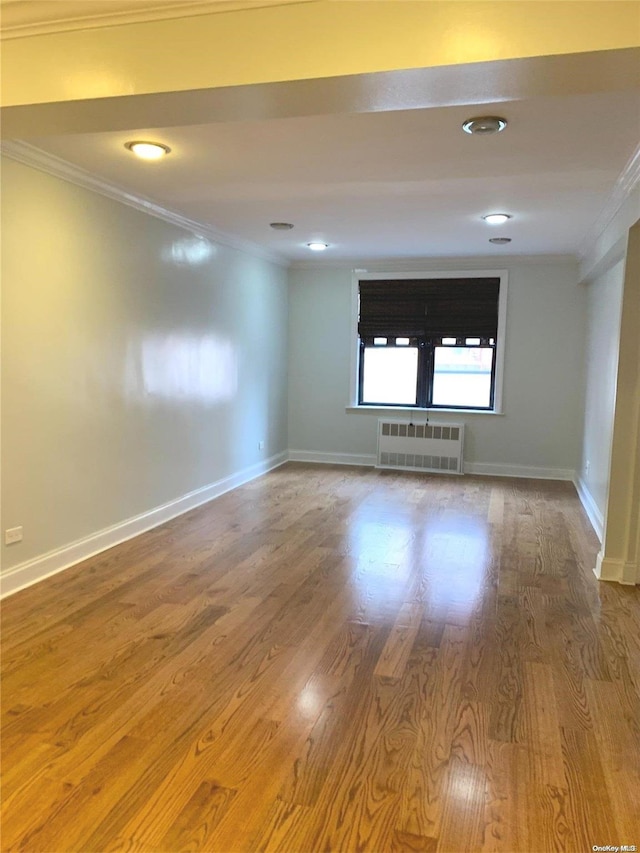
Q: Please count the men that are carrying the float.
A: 0